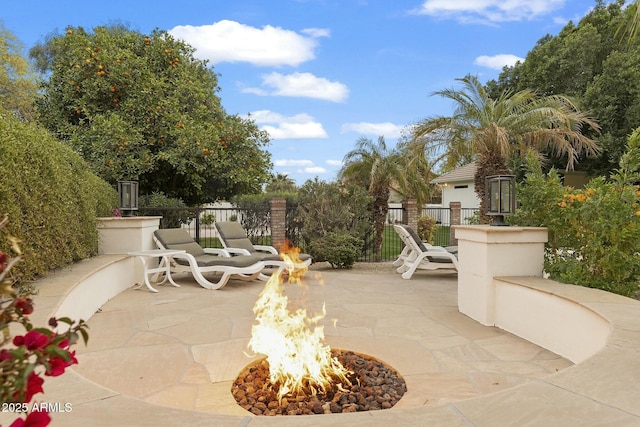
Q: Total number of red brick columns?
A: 3